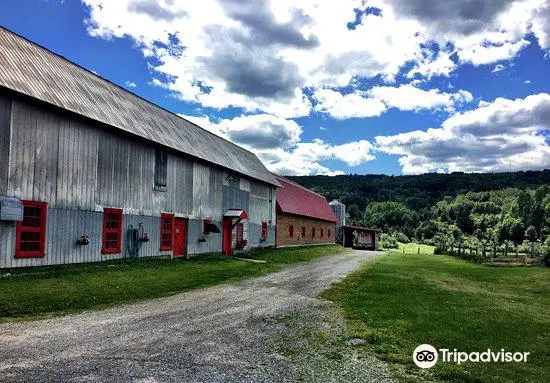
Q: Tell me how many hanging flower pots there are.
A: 2